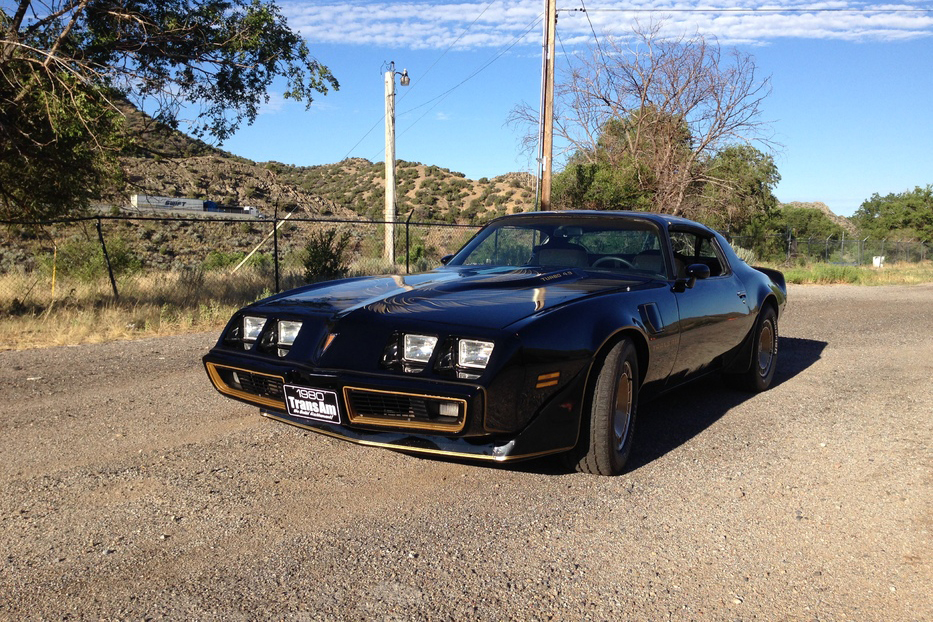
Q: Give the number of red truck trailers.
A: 0